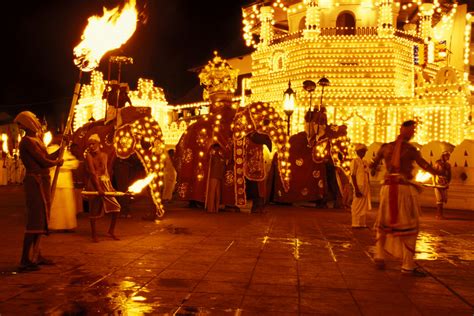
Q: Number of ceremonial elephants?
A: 3